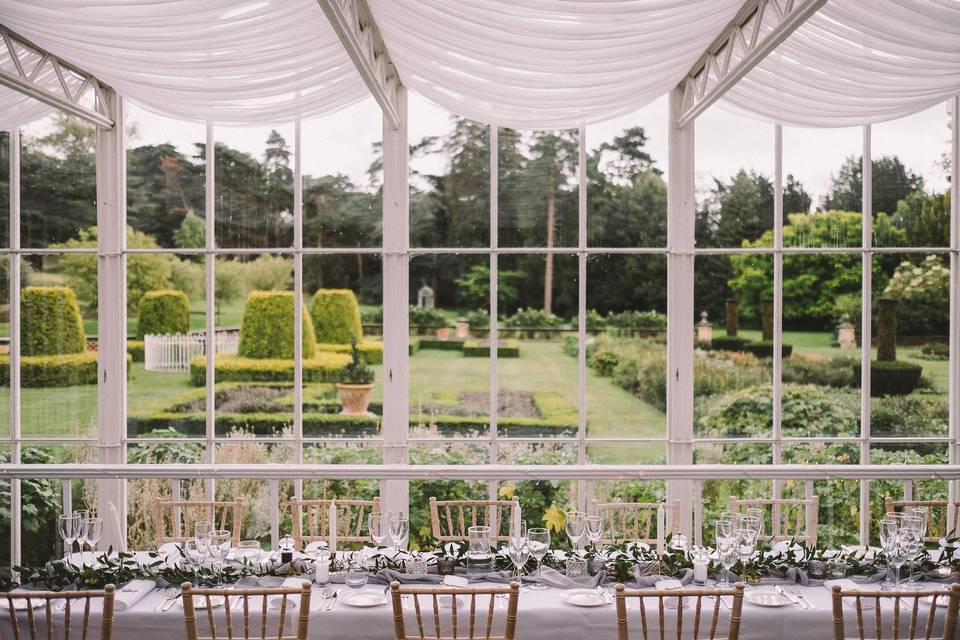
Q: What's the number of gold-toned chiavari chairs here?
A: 11